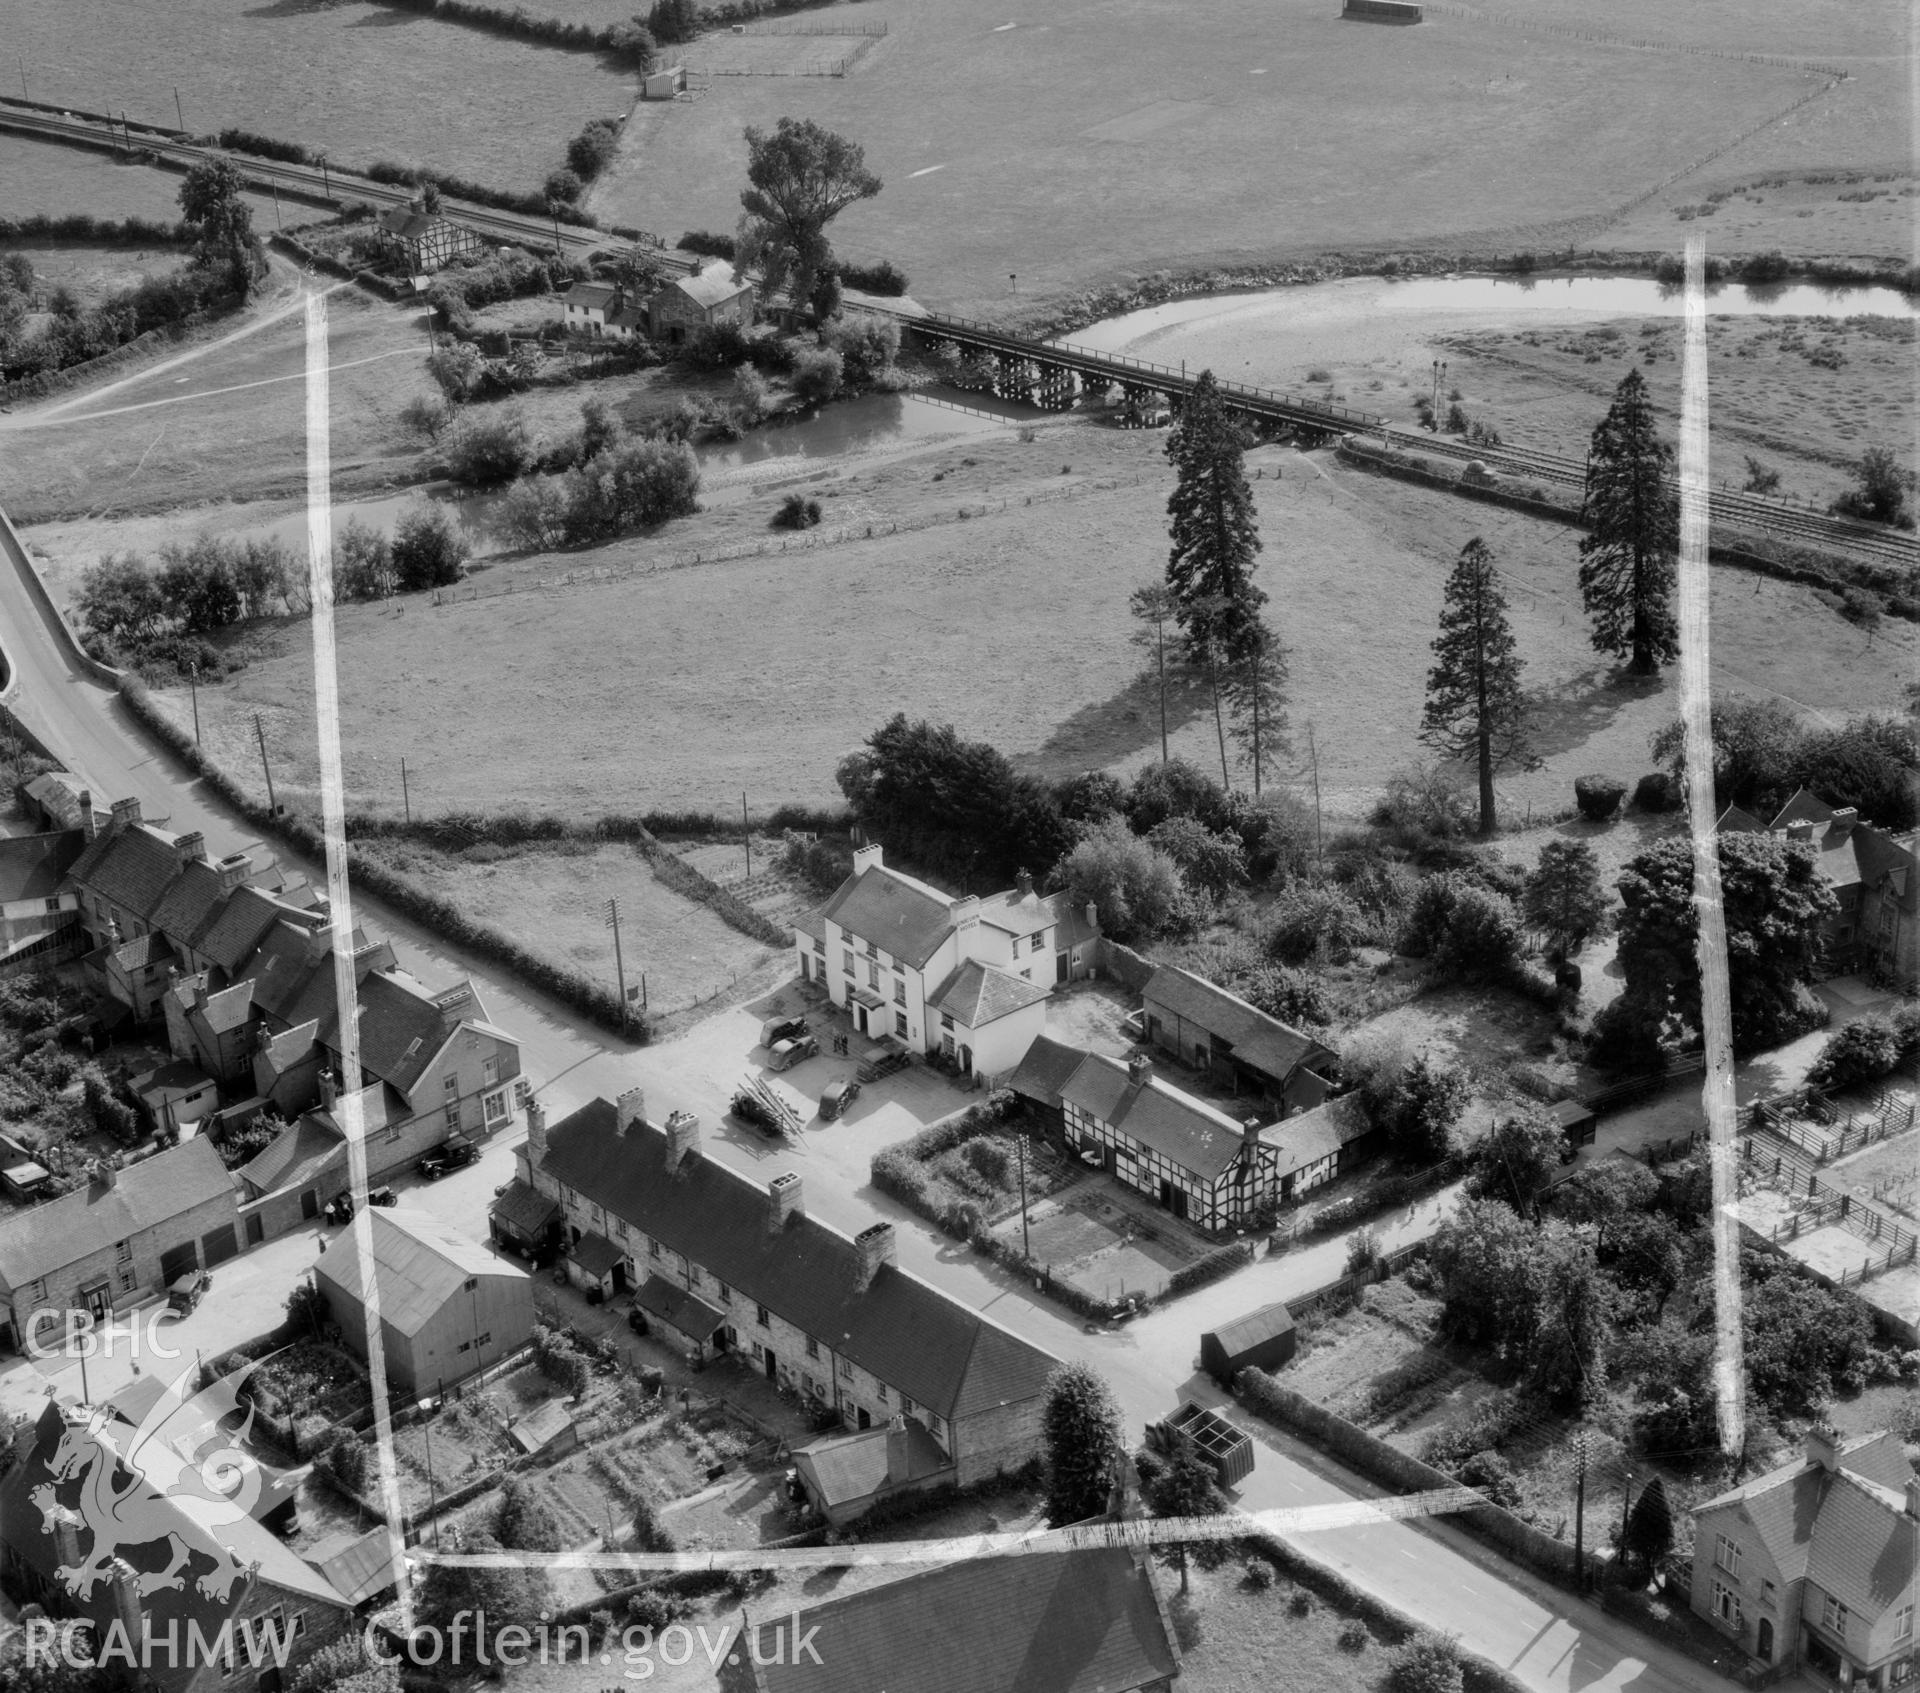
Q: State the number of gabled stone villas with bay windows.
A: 1